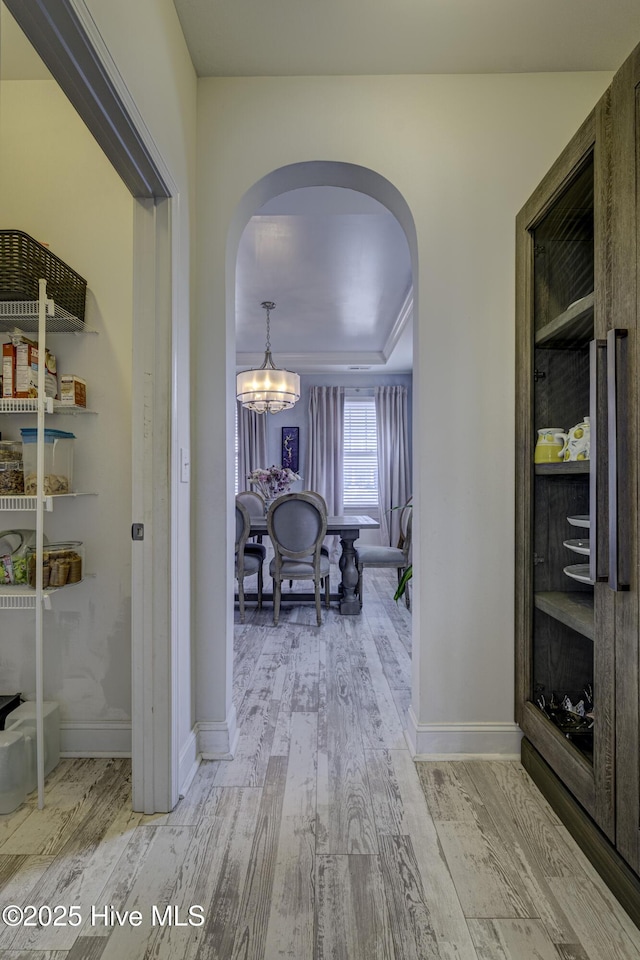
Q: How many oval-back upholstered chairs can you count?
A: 5